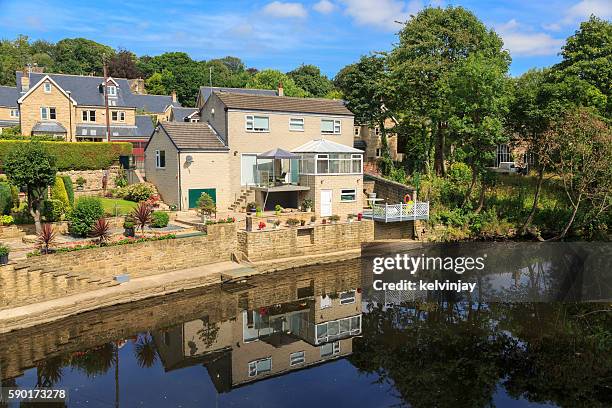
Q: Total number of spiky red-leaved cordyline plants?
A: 3